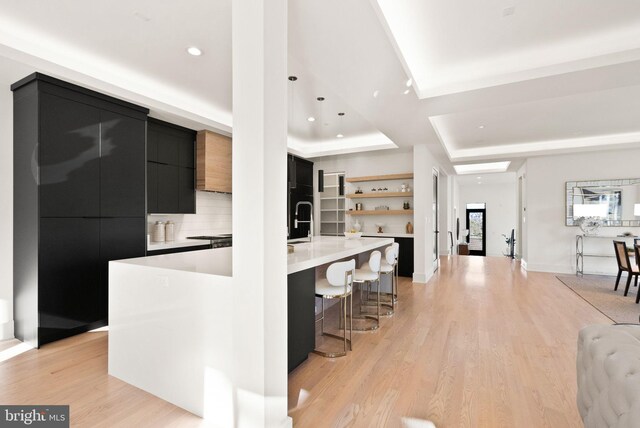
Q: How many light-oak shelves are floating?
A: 3